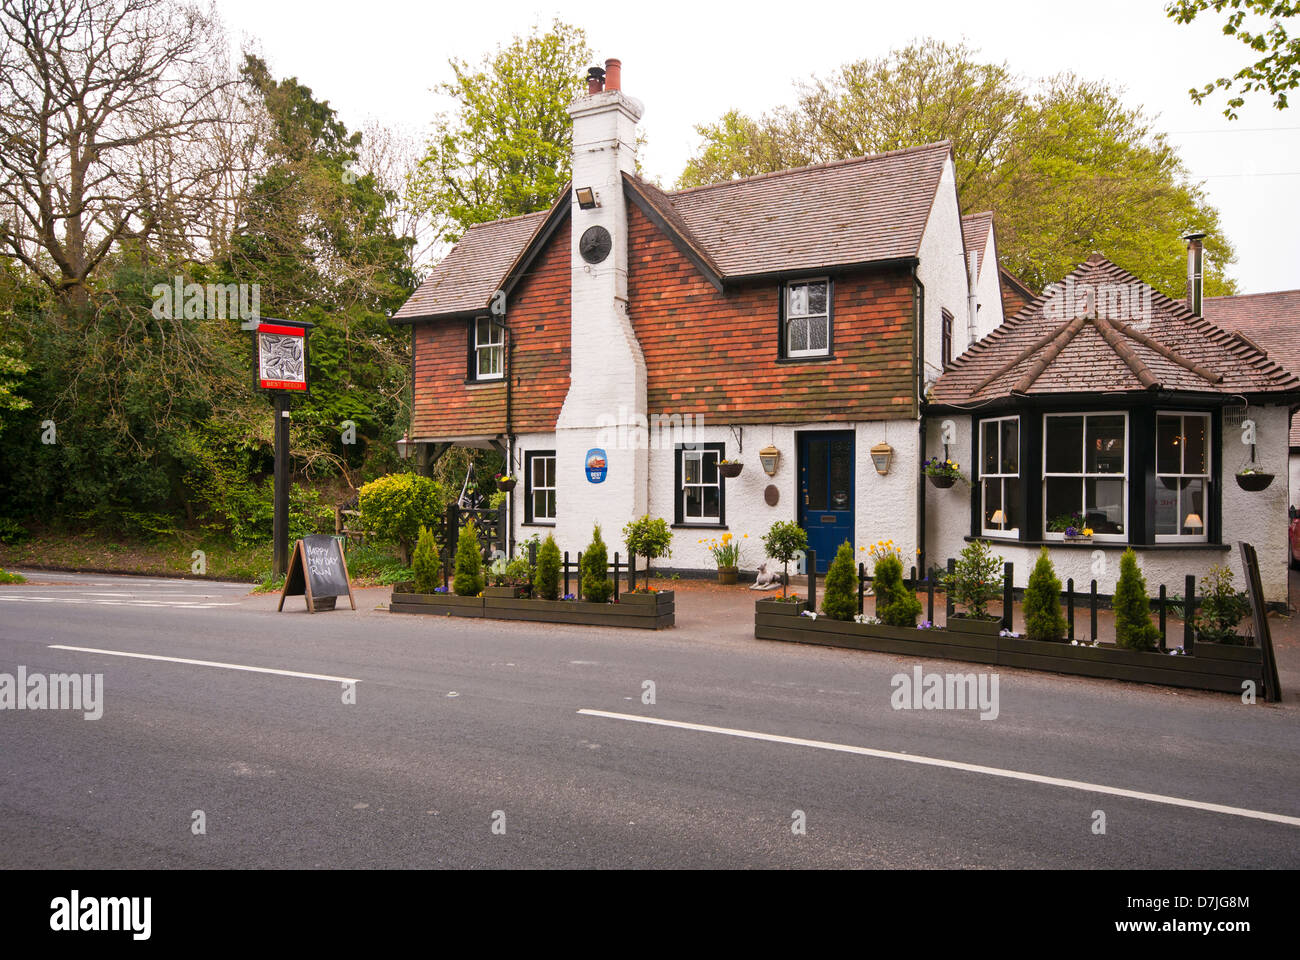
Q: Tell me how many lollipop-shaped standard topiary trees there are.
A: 2